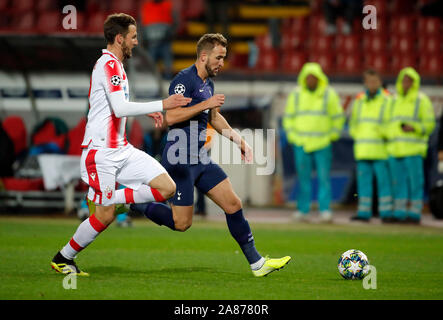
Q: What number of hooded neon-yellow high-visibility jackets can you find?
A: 2